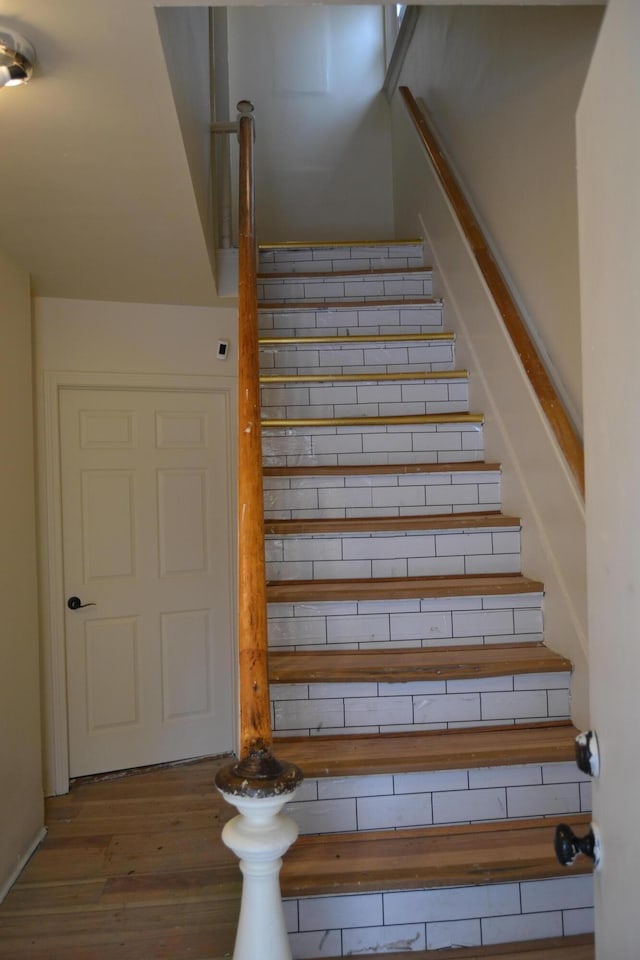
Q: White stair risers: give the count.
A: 12